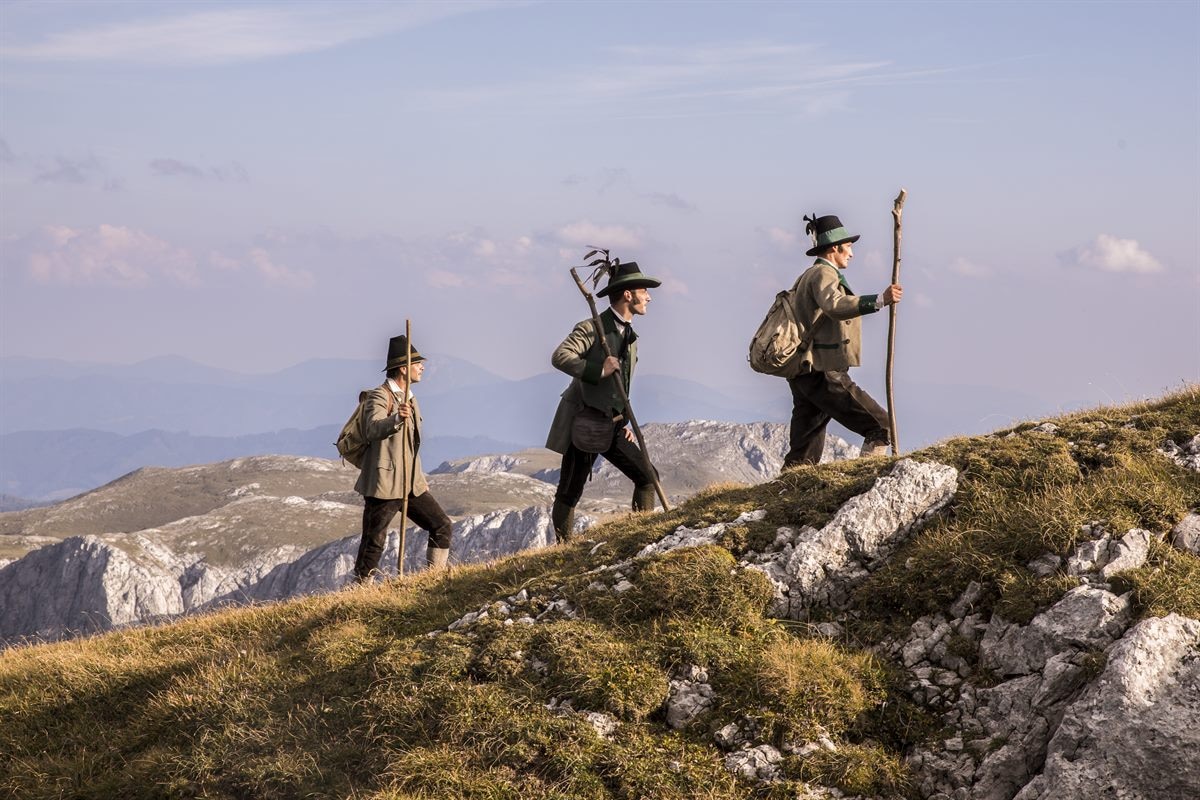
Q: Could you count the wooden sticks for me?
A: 3